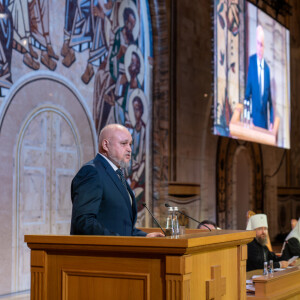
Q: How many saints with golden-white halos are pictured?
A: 3